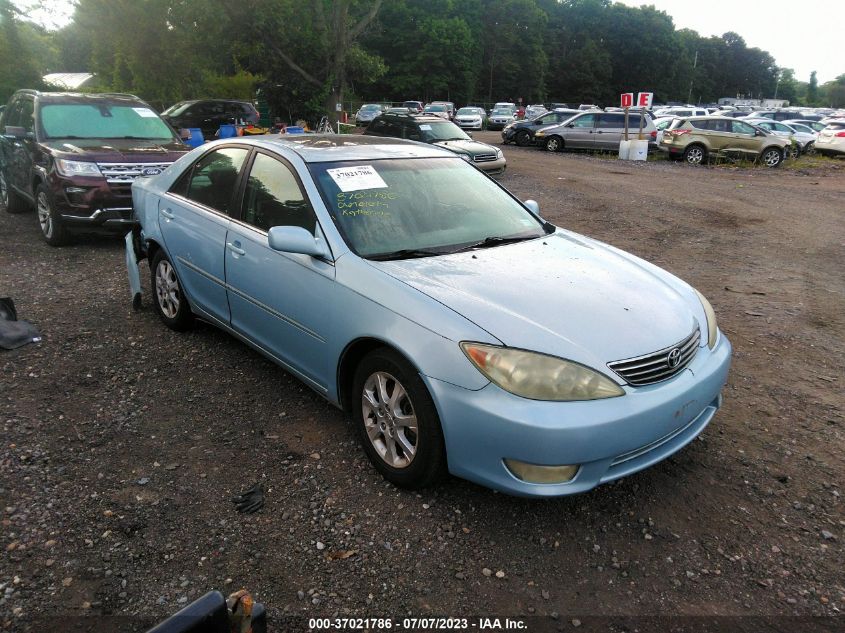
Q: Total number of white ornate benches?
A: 0